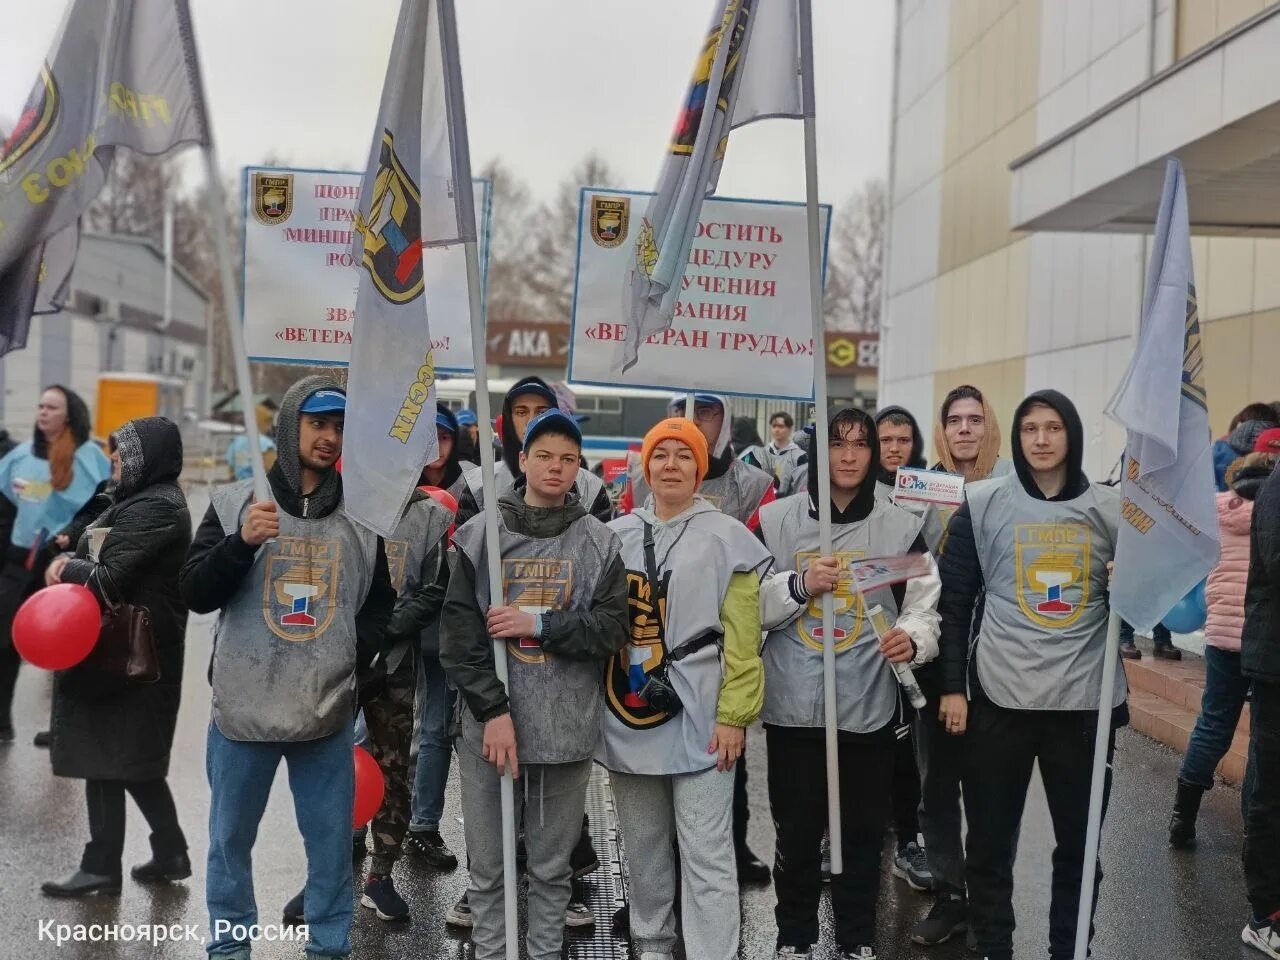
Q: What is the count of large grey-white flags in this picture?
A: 4